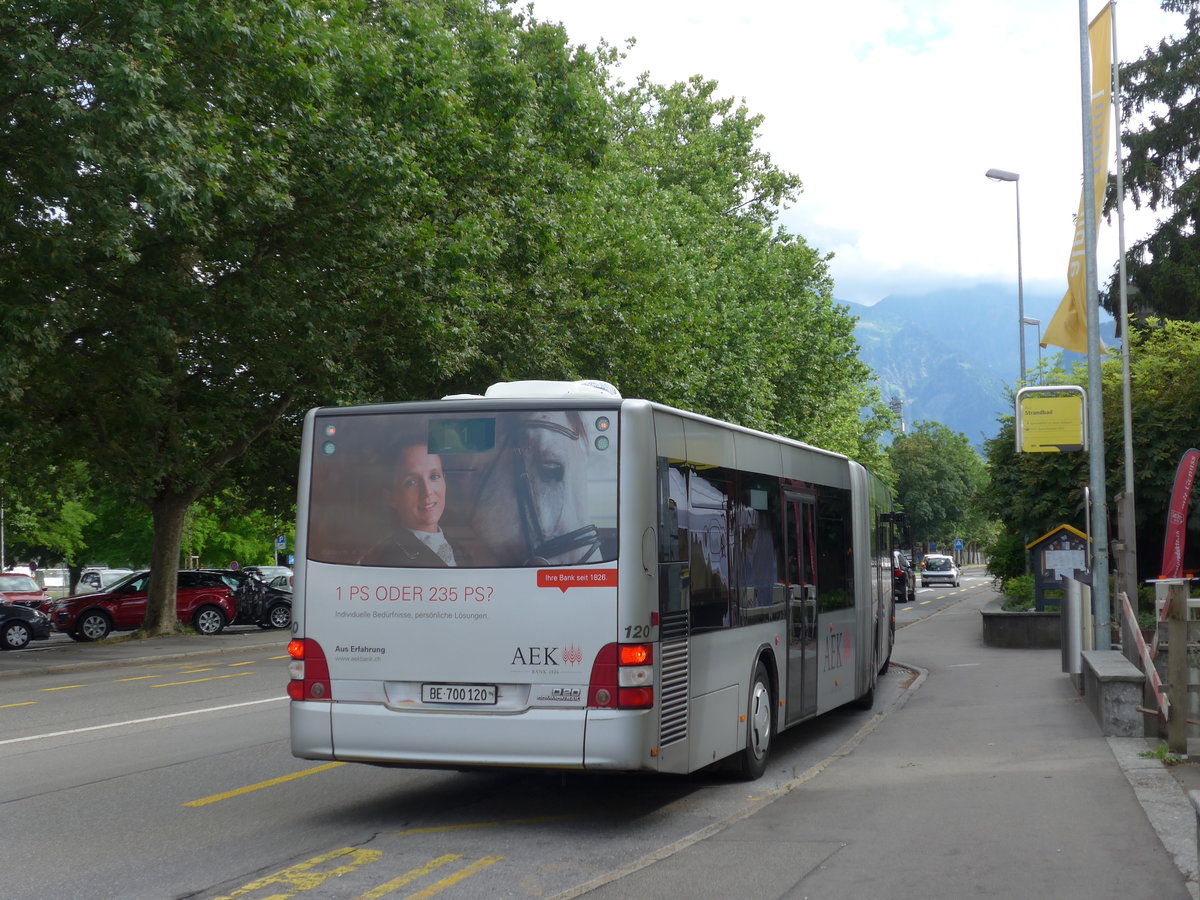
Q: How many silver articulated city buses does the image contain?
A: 1